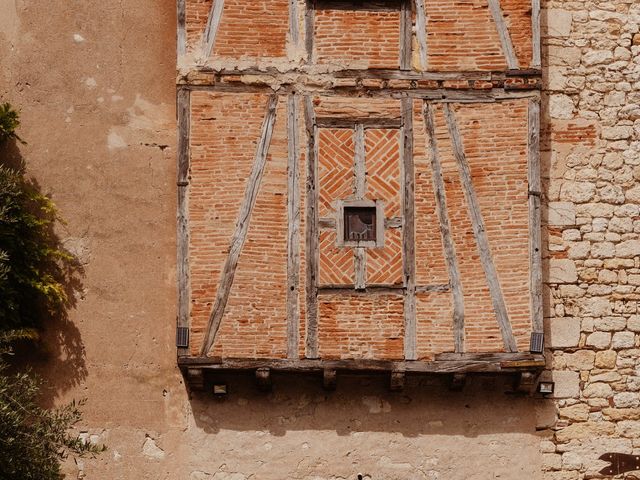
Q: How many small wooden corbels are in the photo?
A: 6